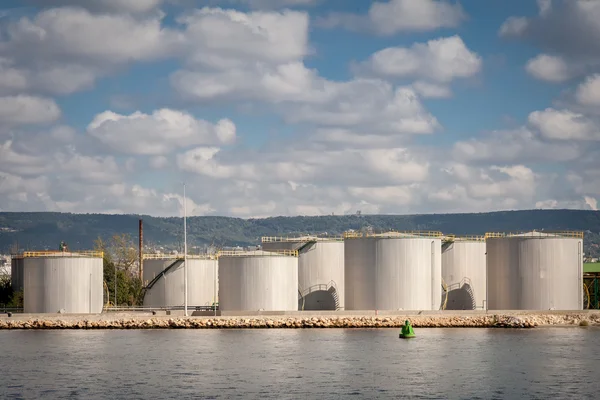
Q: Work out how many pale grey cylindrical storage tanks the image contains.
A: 7